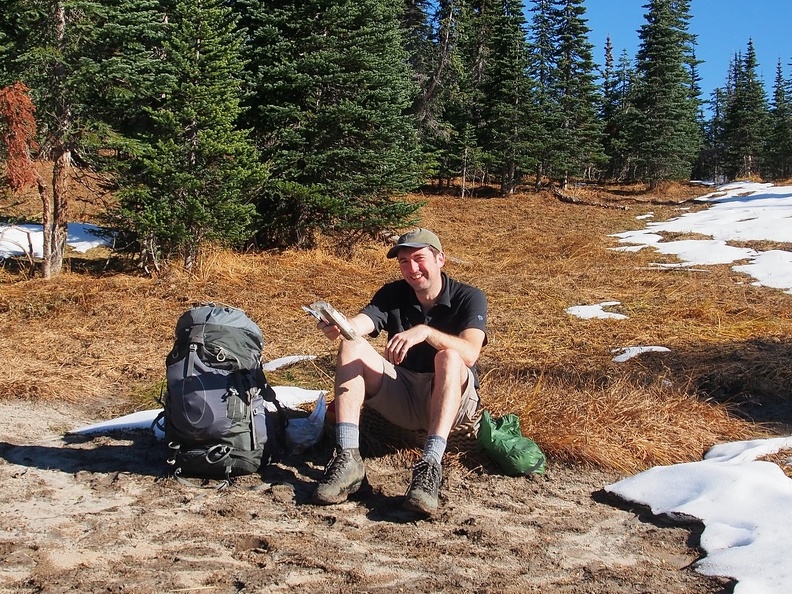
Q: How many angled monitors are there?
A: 0